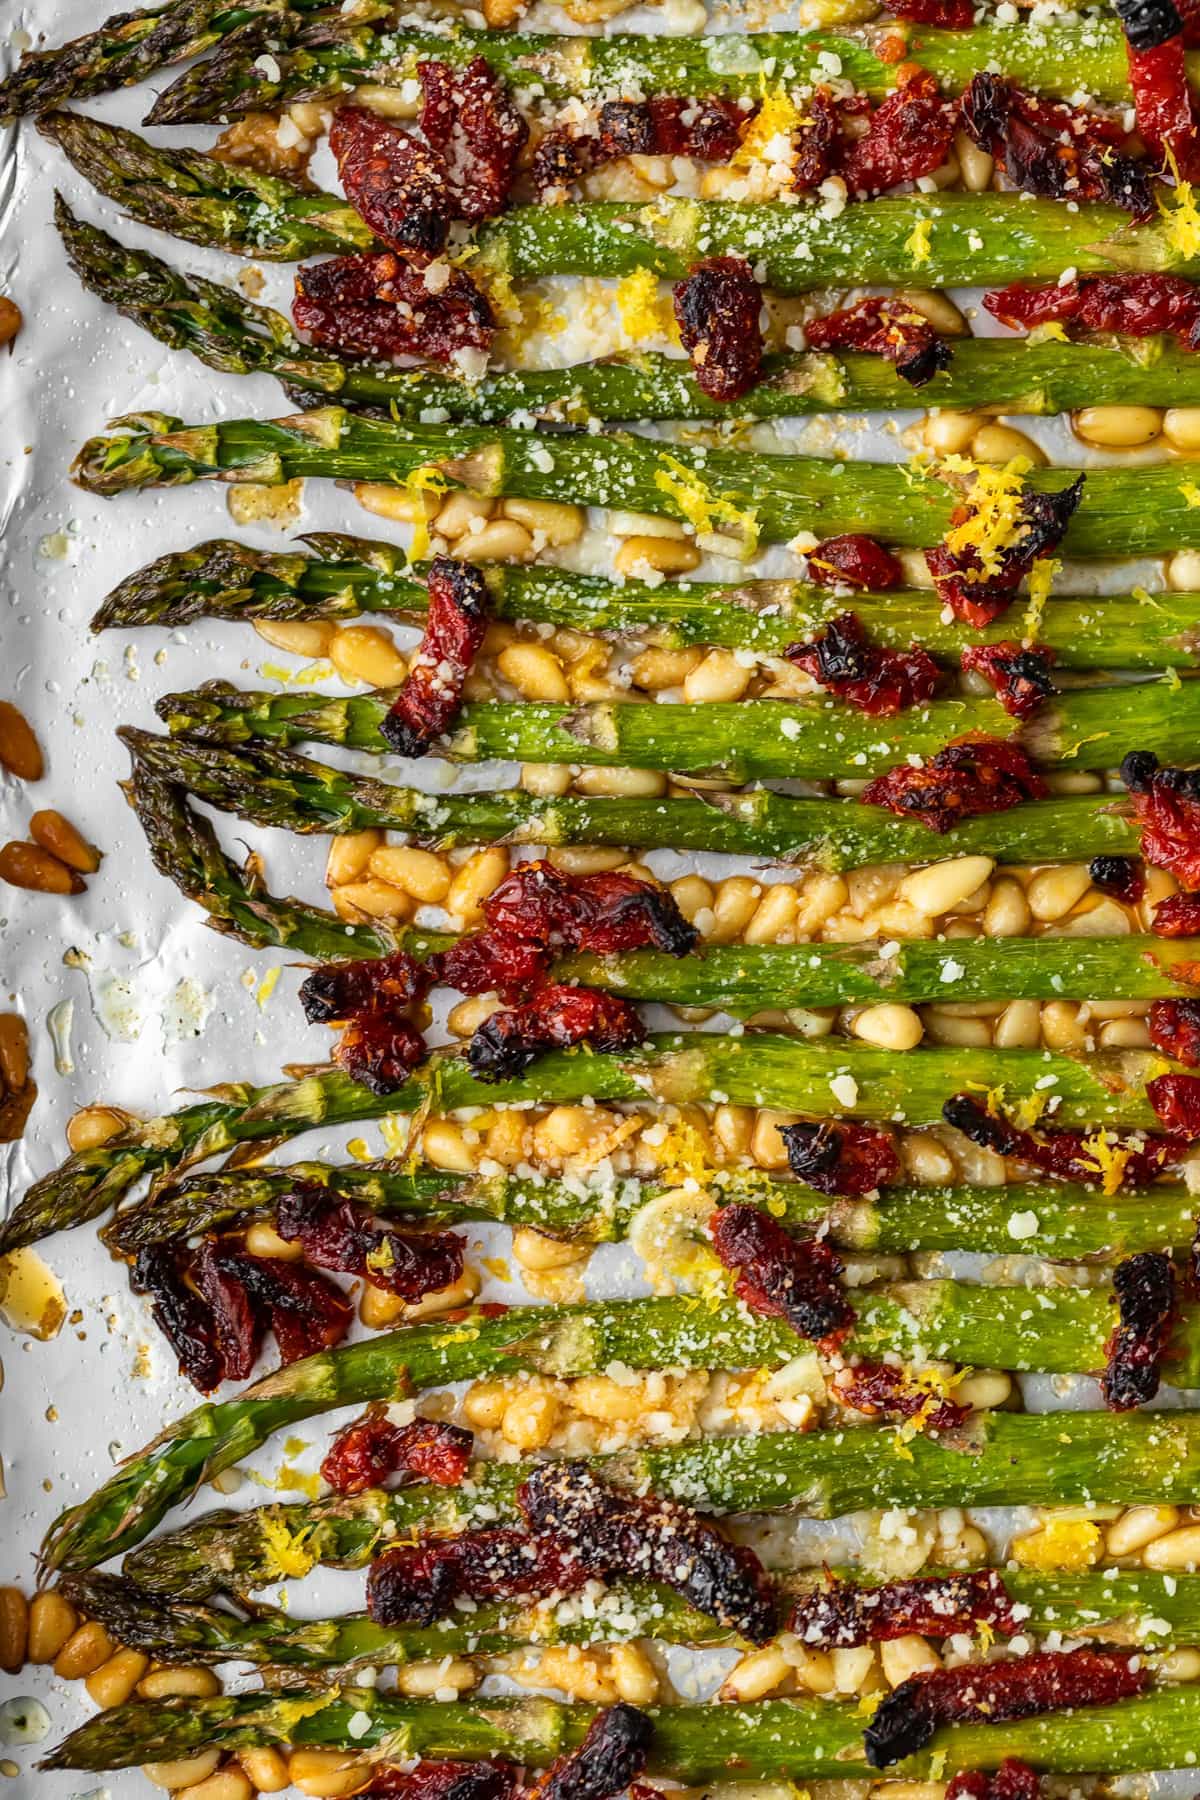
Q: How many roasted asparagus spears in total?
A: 15